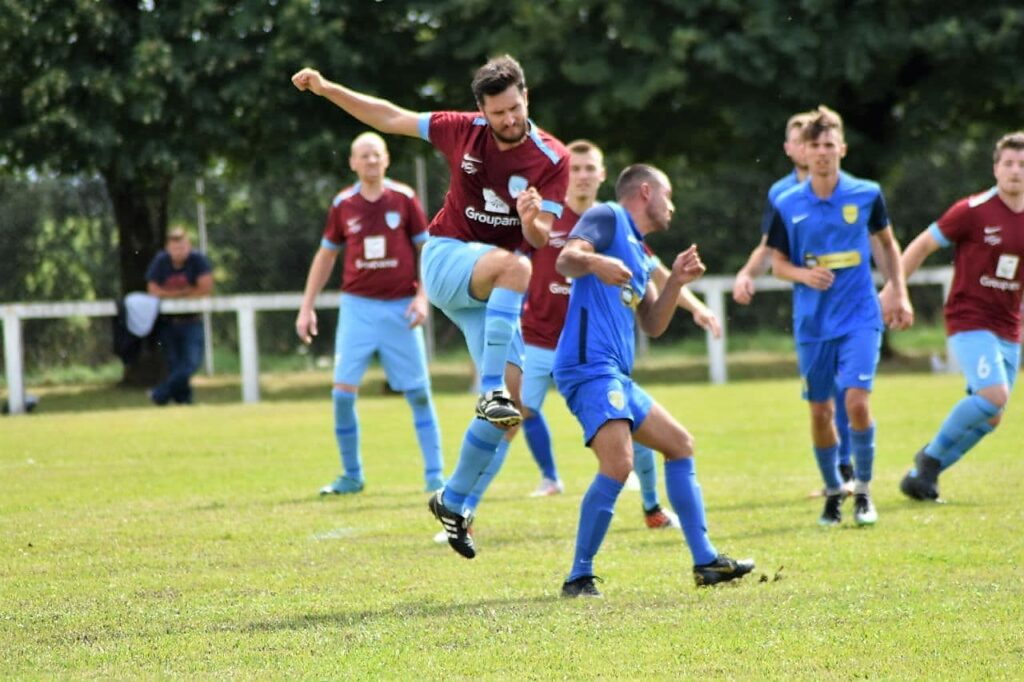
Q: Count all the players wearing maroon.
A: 4